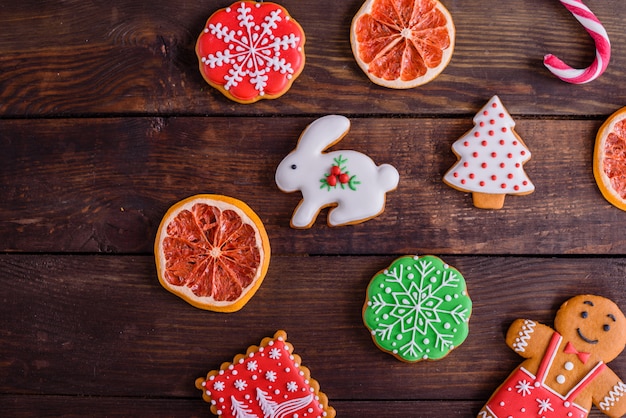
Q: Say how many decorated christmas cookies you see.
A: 6